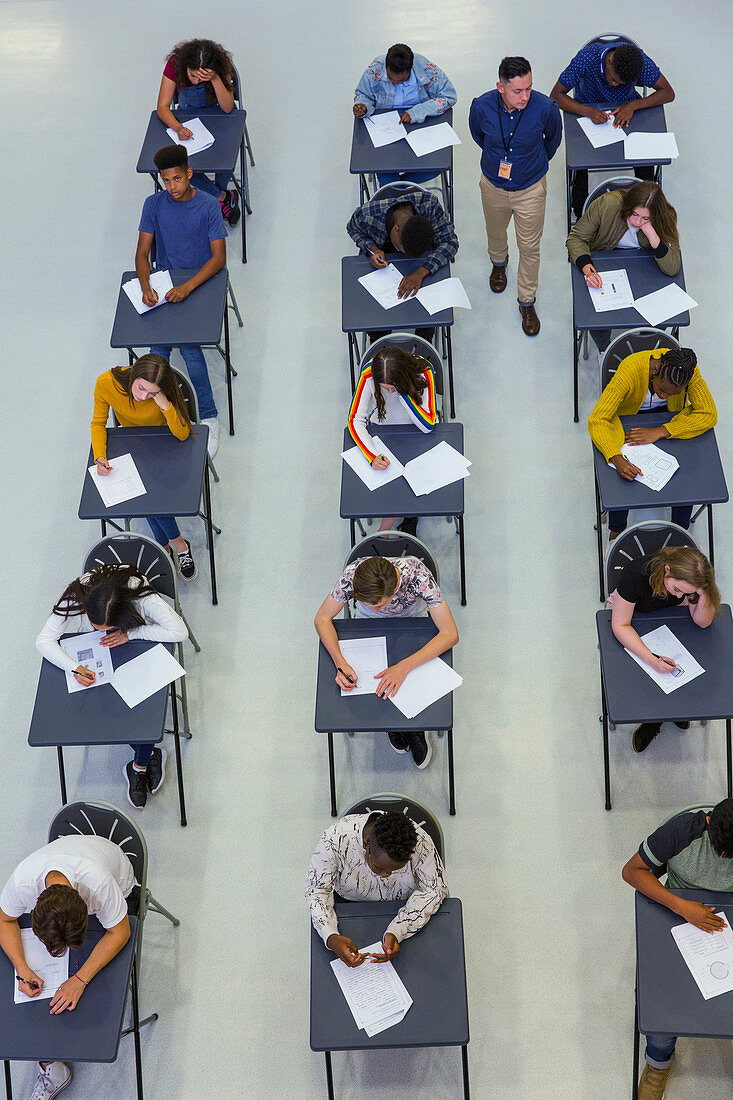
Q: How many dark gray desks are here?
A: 15